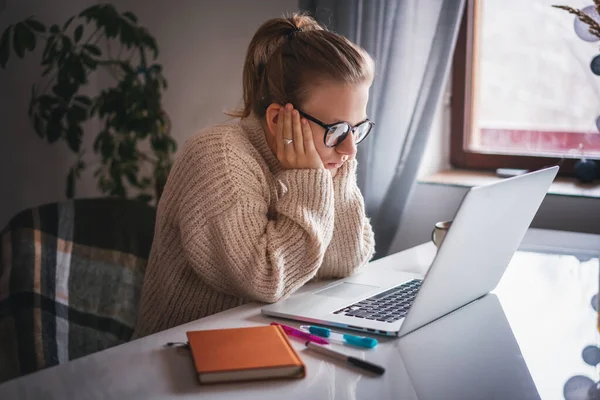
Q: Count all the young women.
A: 1